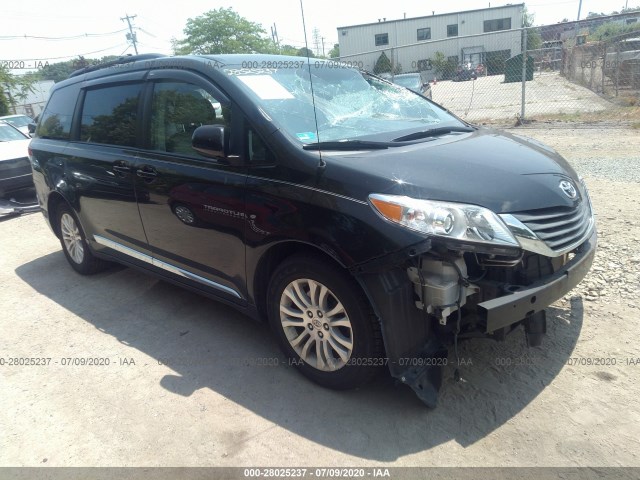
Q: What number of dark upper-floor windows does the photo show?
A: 4